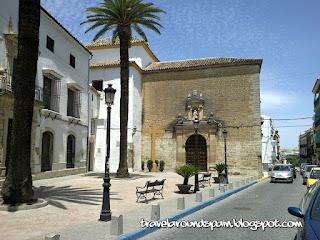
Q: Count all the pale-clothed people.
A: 0